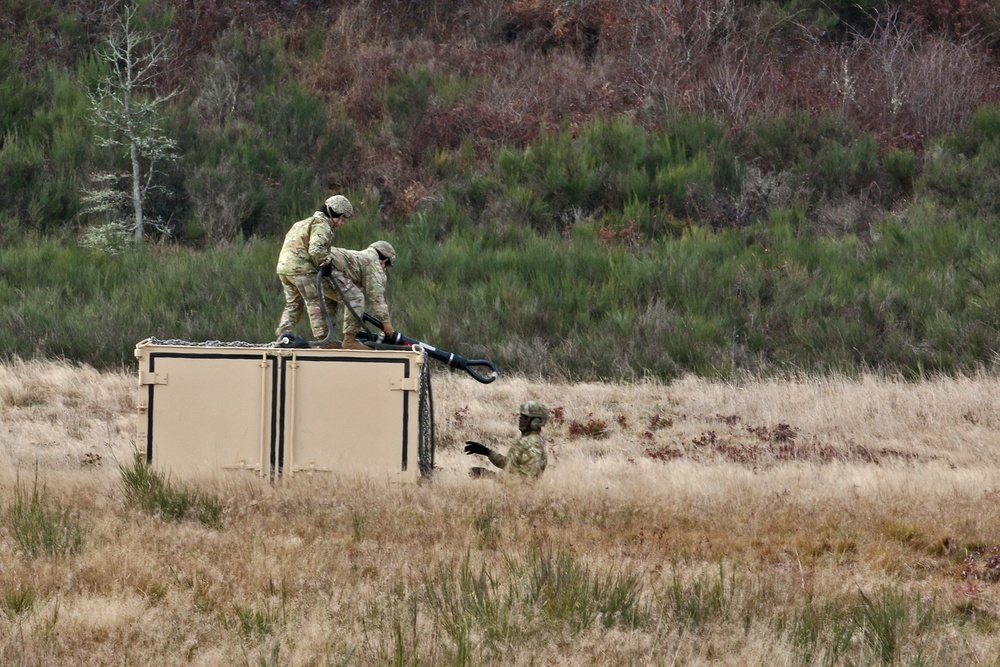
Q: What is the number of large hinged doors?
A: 2